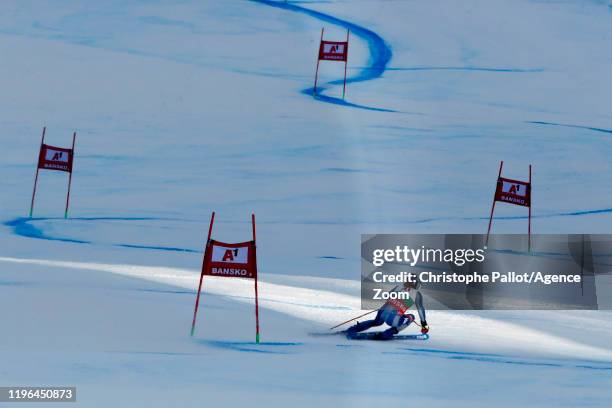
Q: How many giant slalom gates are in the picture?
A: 4